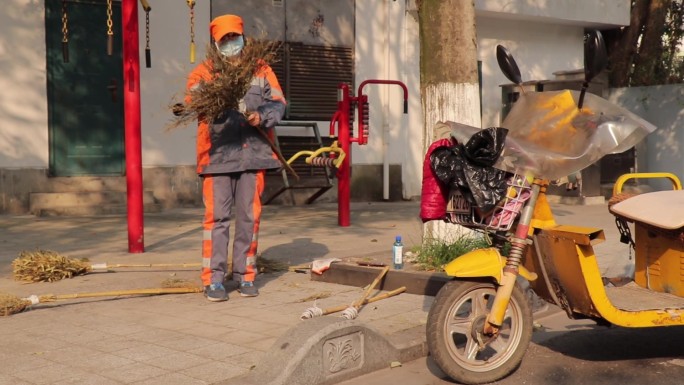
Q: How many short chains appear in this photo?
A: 4